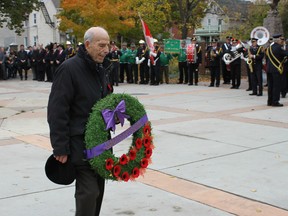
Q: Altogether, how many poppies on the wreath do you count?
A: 11